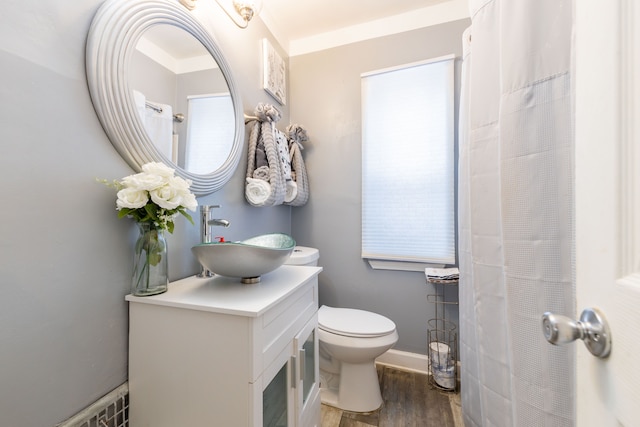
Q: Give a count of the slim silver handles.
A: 2